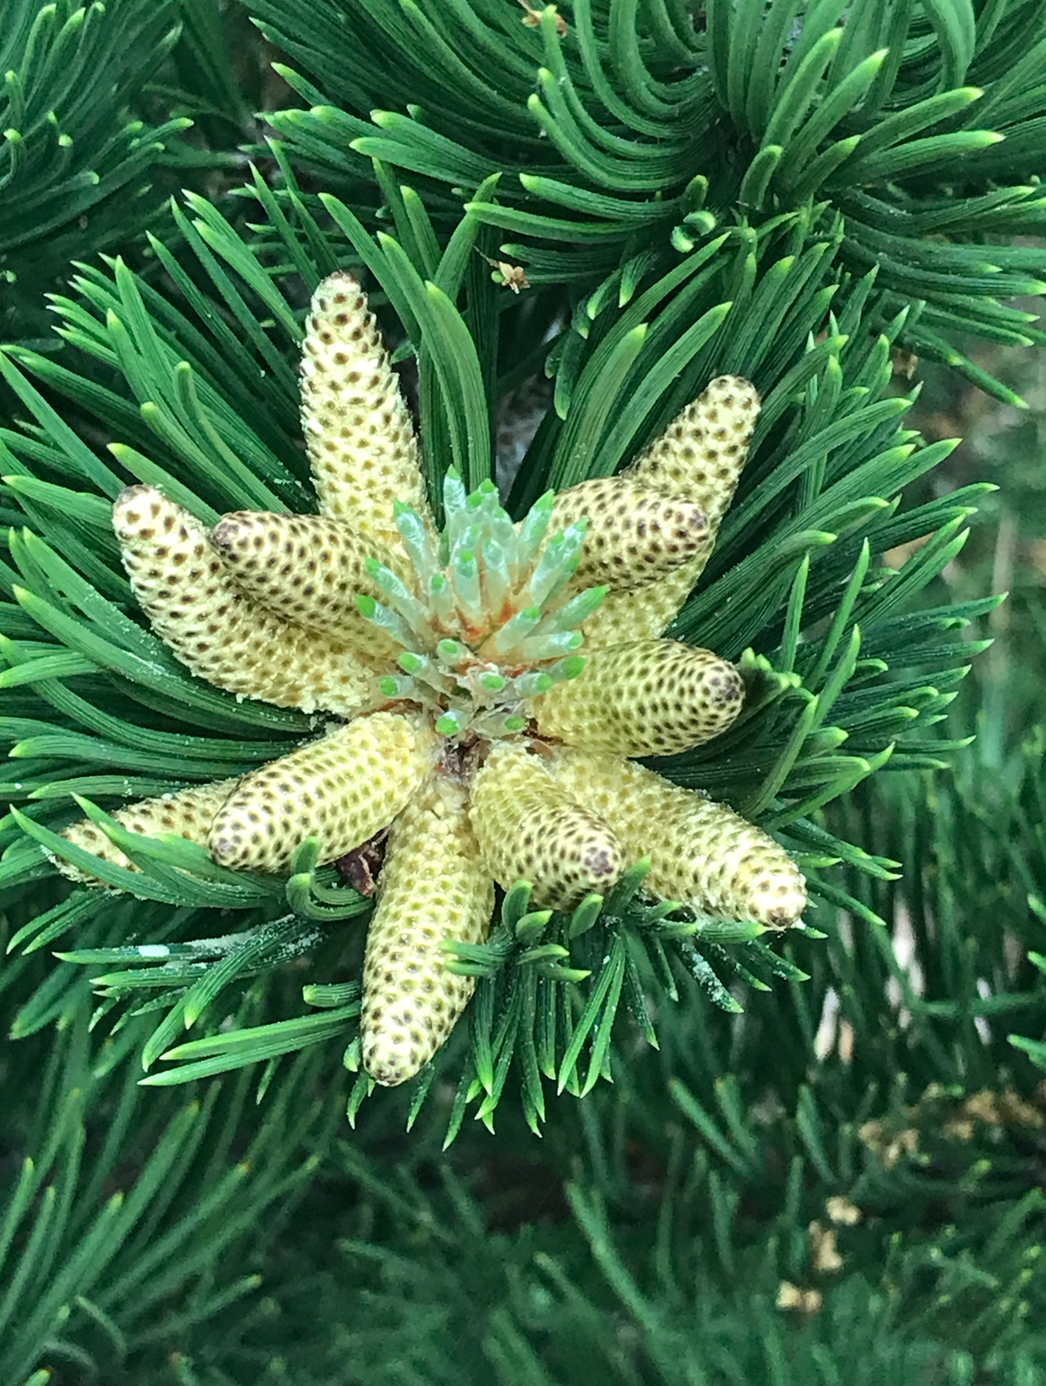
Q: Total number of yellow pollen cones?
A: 11